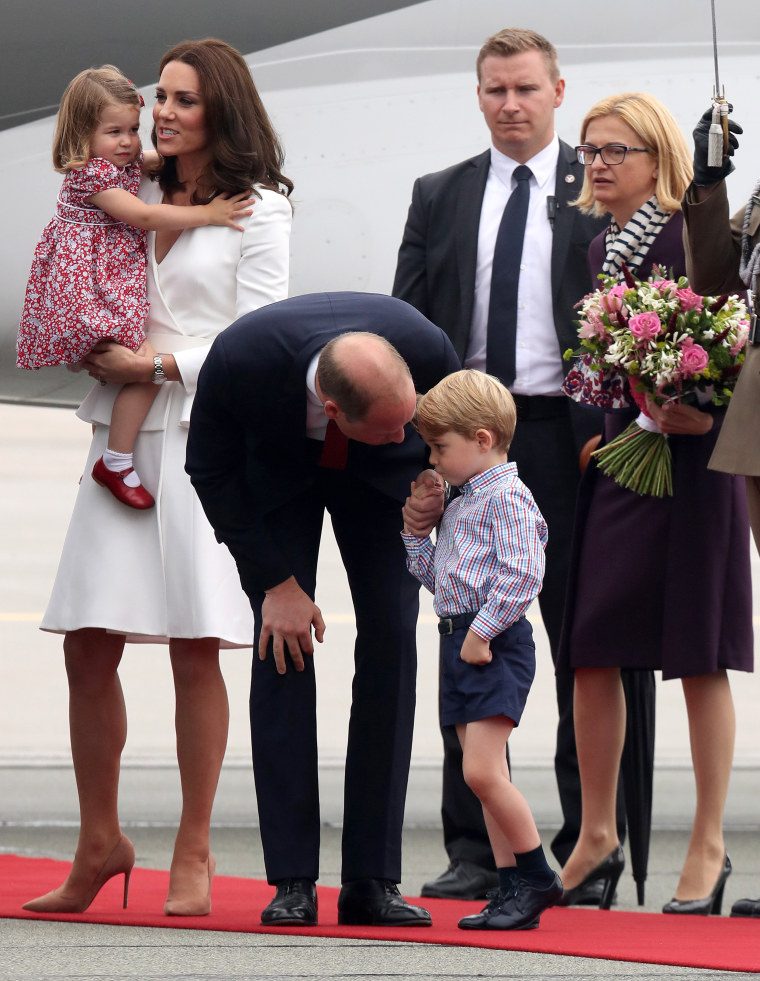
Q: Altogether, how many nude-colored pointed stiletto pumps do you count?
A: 2